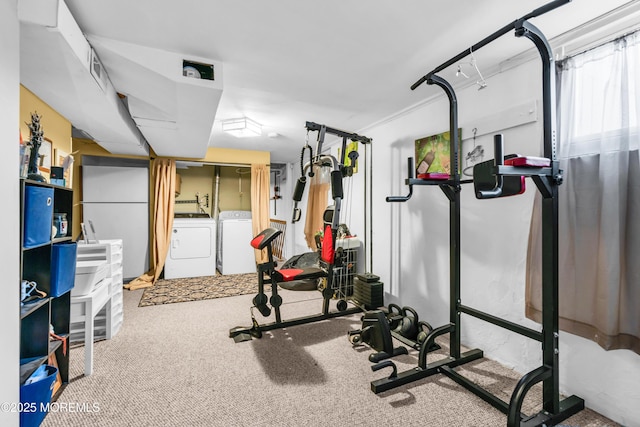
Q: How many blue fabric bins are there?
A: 3